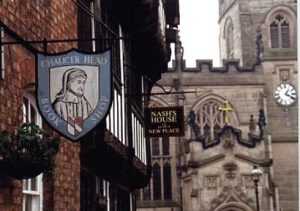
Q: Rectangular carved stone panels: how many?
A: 2